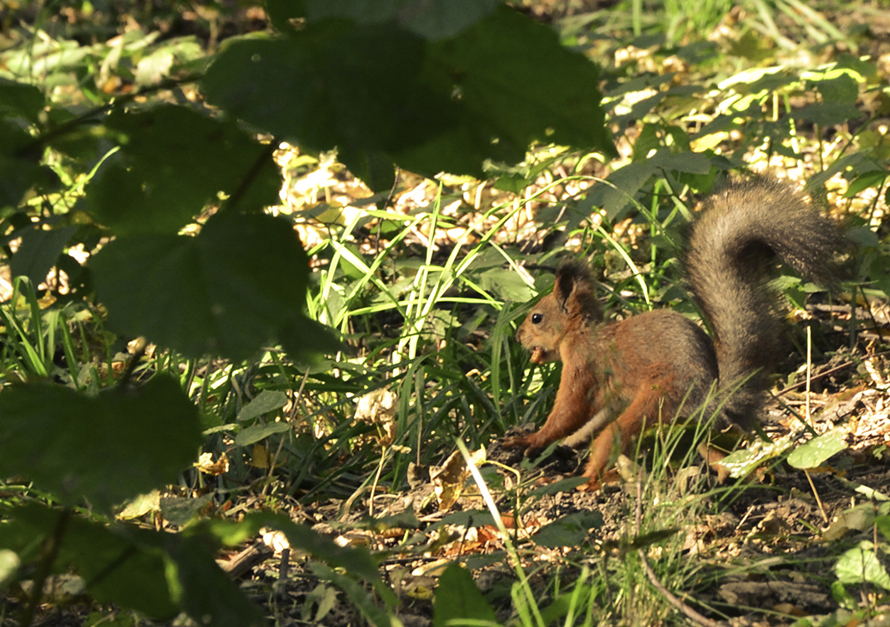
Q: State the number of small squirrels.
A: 1